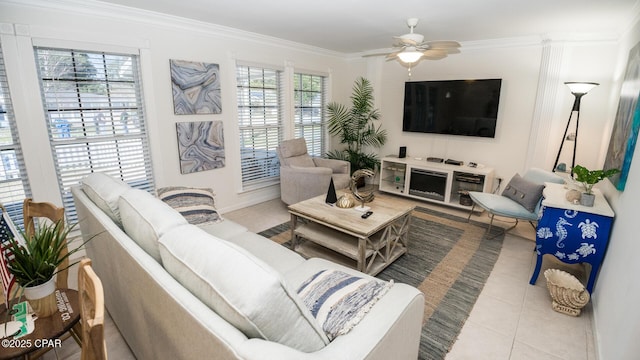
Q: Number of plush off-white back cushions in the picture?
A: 3